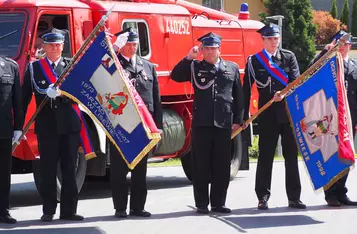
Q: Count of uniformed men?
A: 6